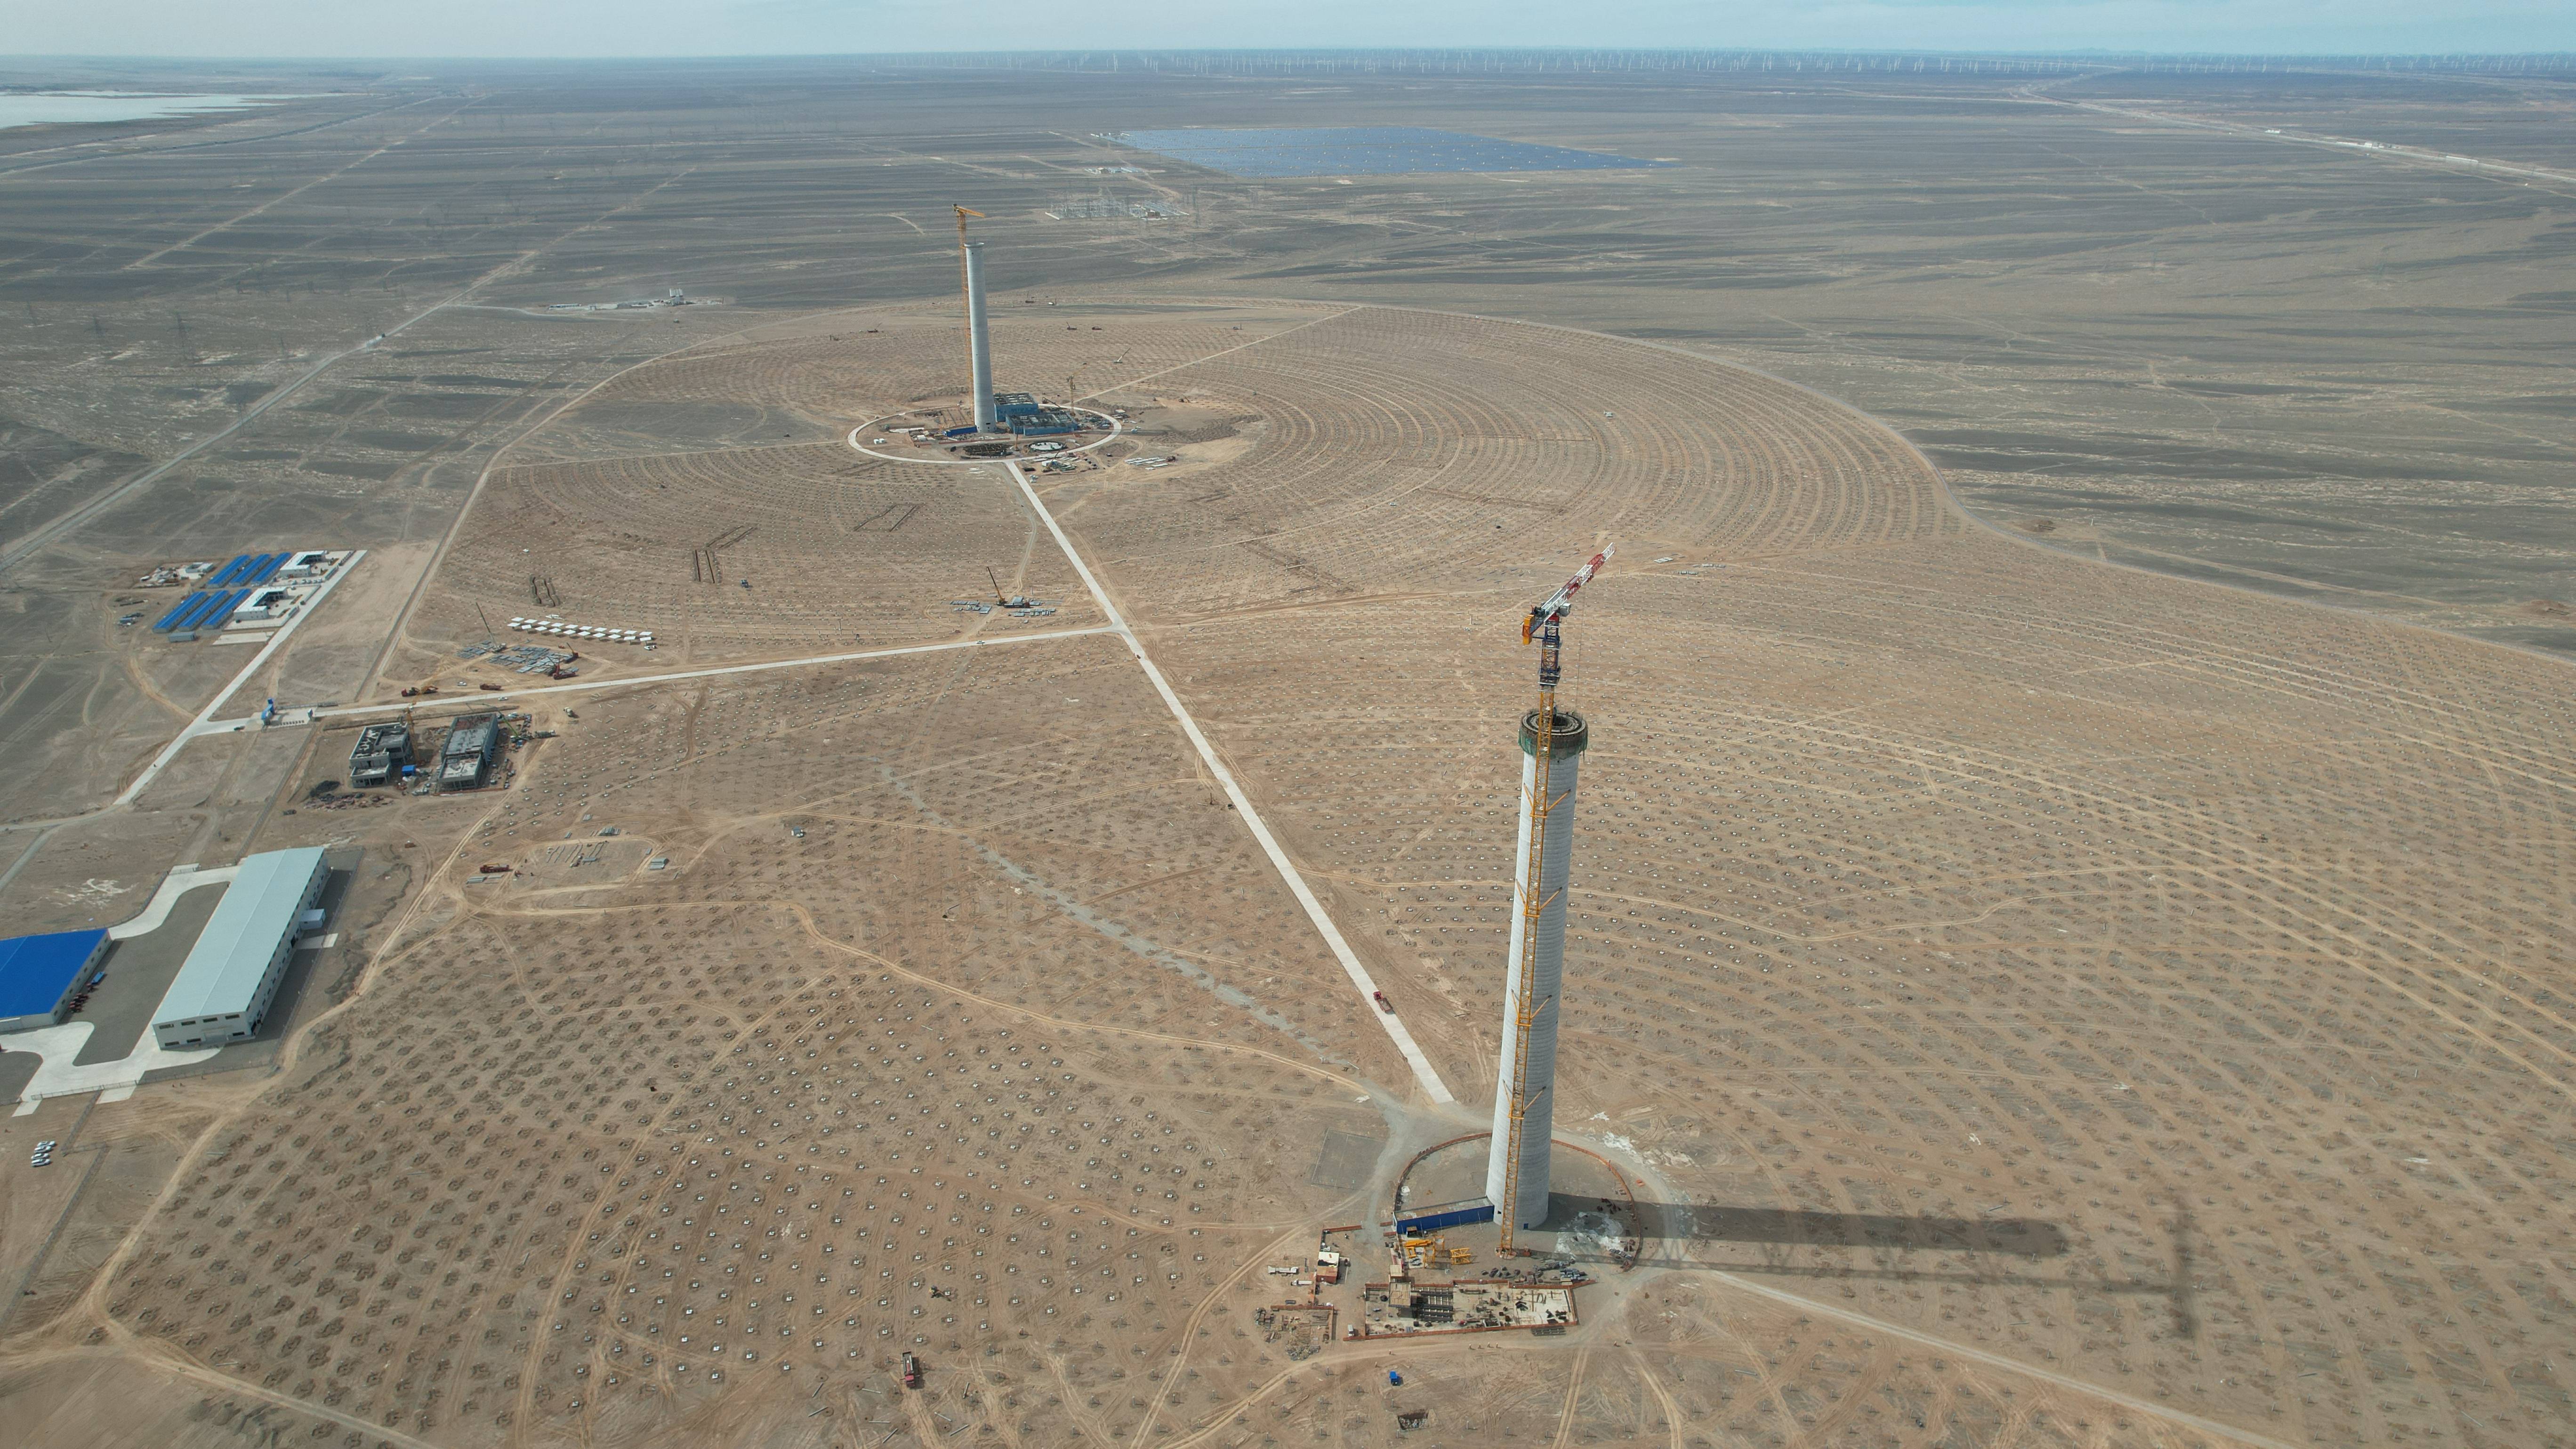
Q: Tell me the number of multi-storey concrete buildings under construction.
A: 2